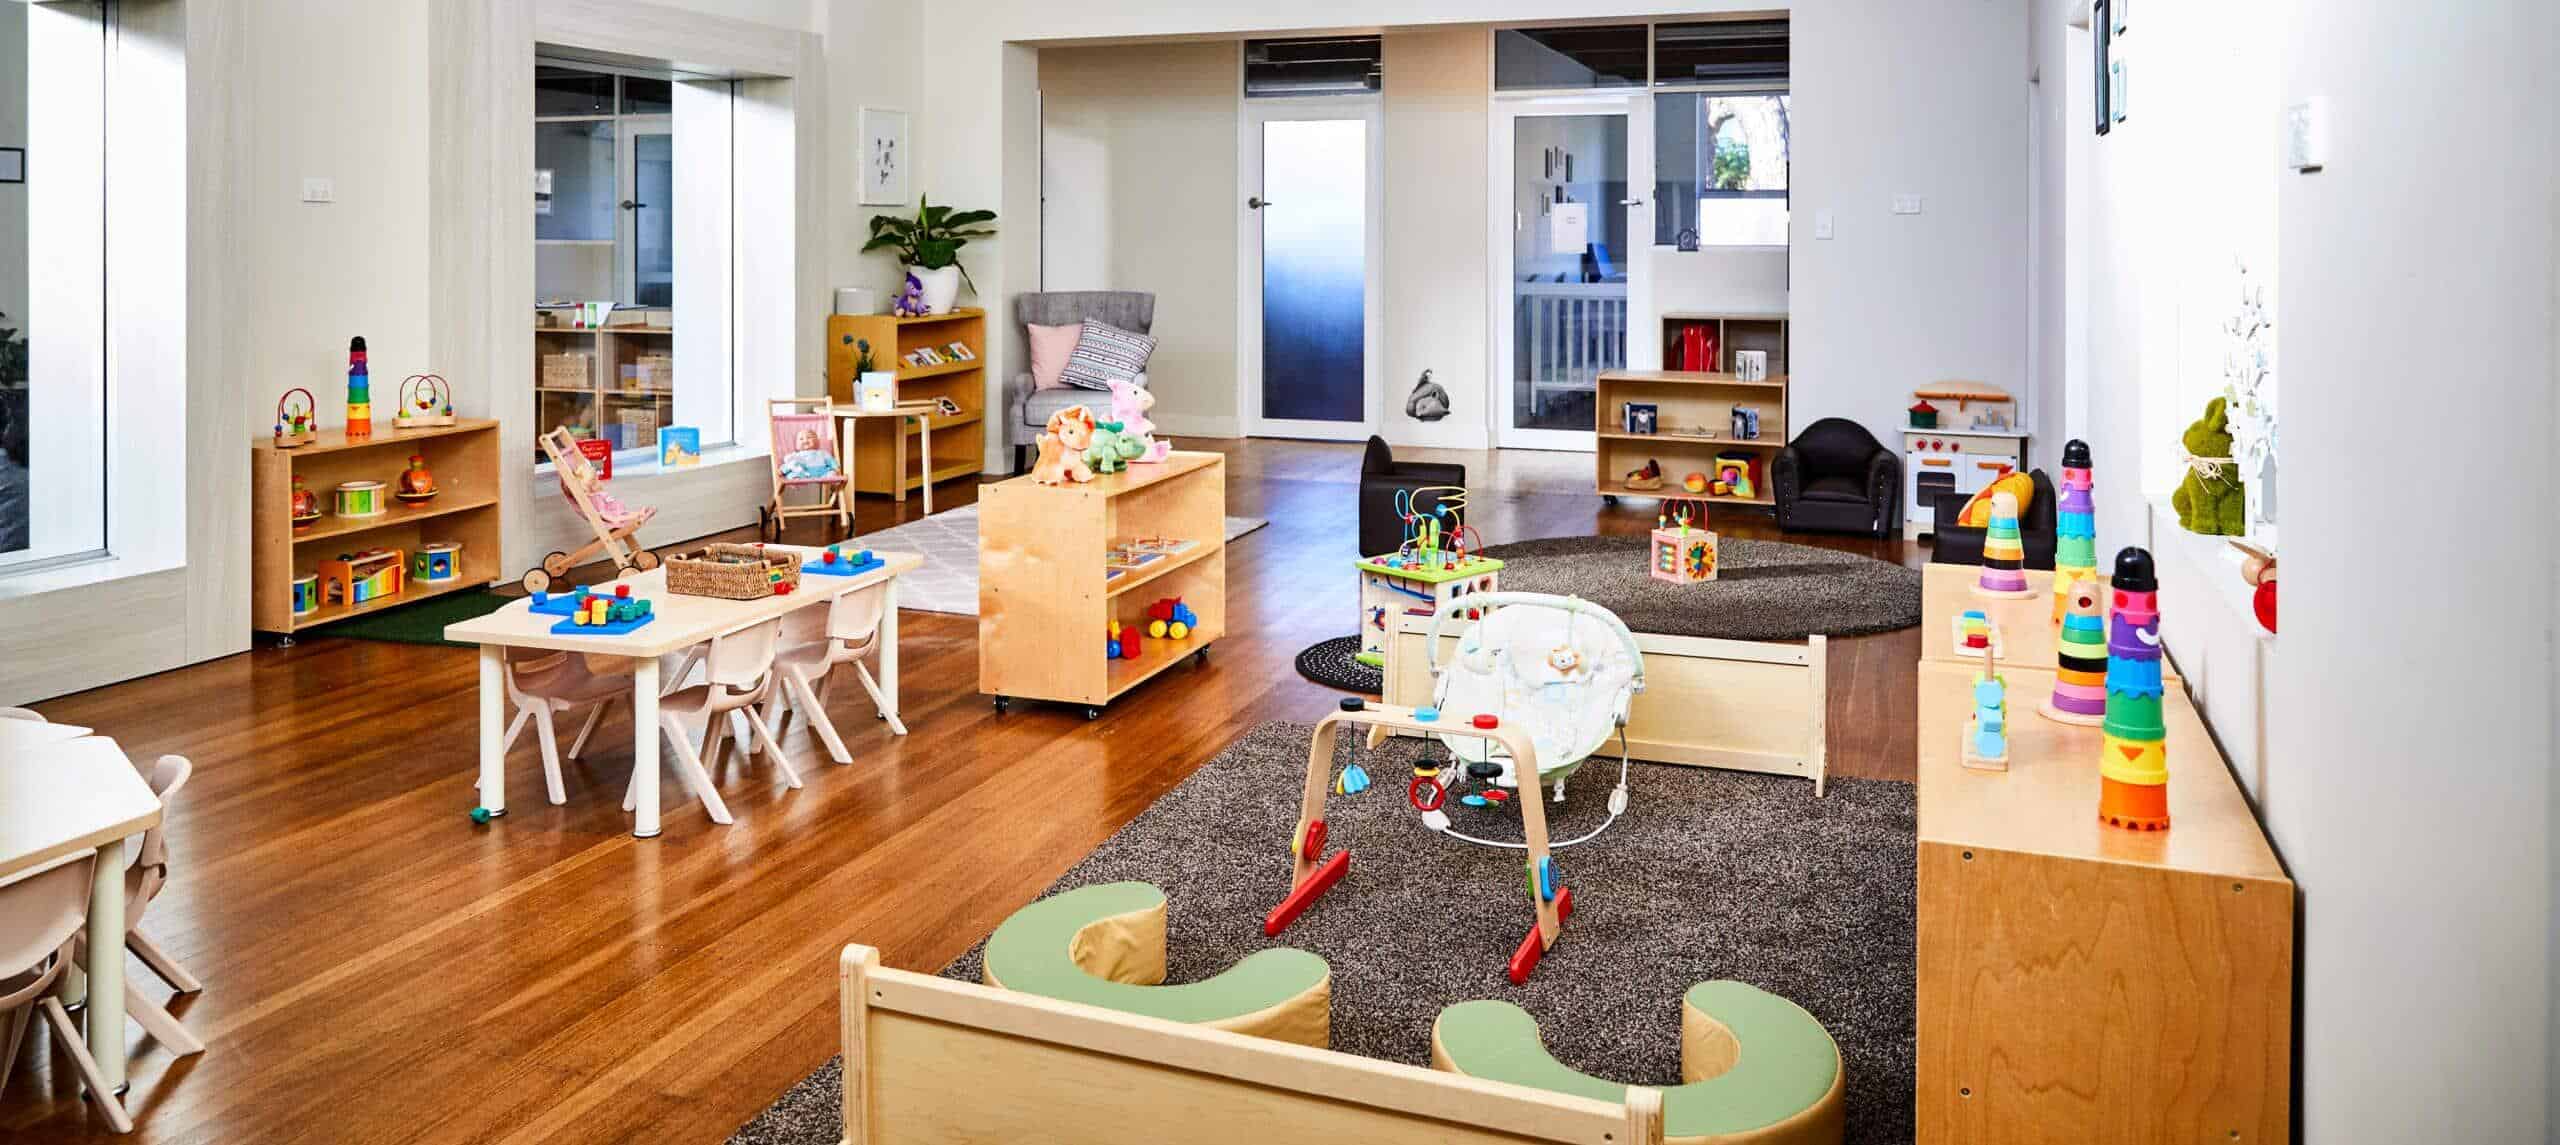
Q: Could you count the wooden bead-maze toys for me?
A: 4